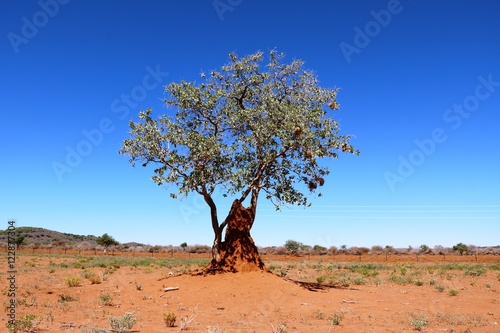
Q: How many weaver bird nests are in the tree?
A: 6